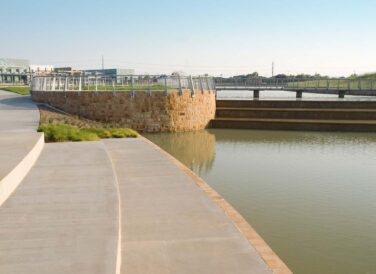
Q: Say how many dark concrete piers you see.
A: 3